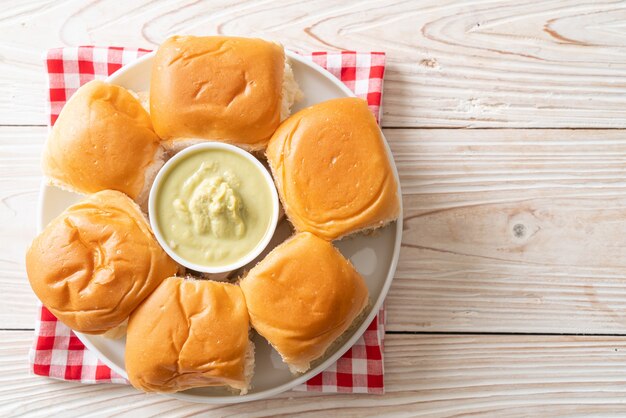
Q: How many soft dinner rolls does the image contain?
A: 6